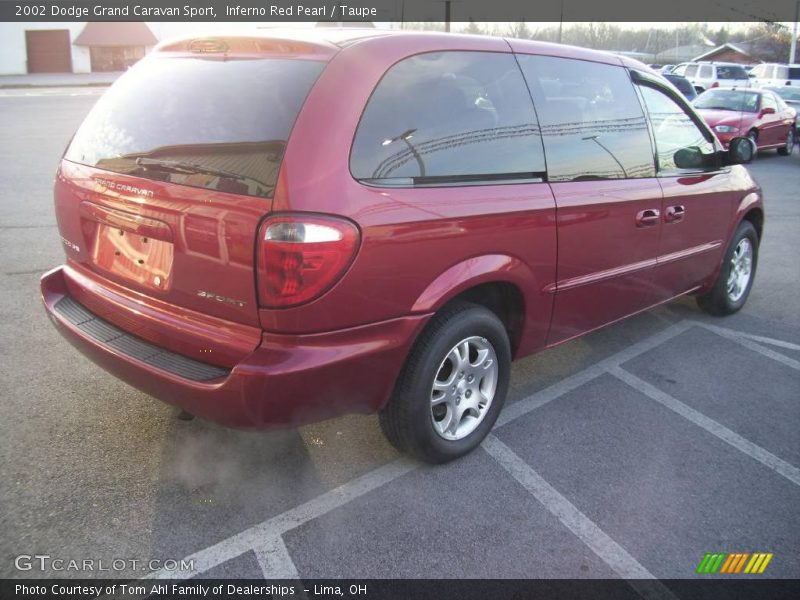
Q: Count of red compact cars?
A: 1